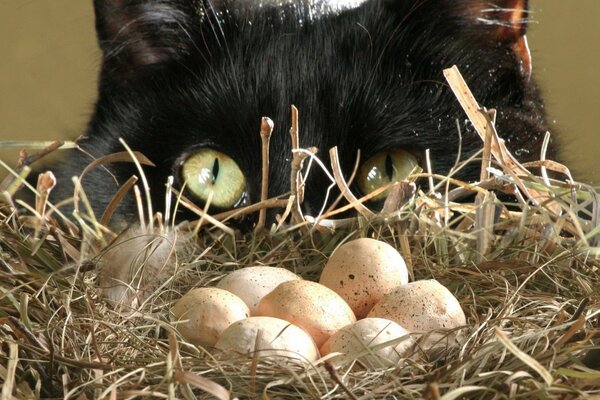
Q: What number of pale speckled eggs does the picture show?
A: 7